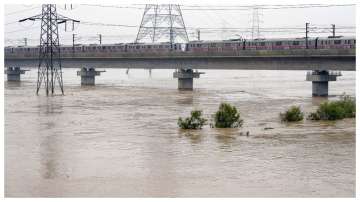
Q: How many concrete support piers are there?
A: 4